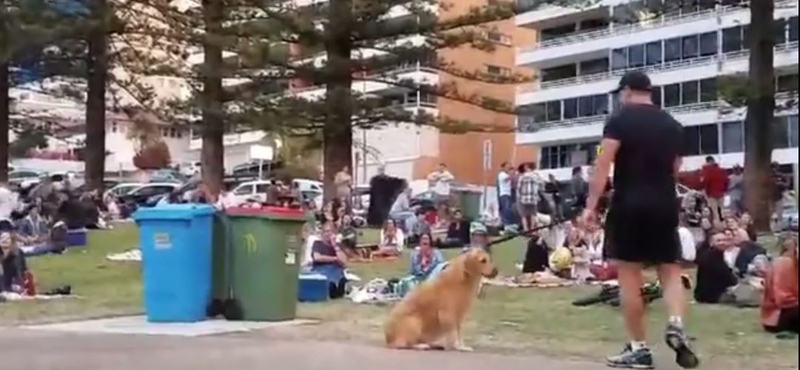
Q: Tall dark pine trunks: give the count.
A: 5